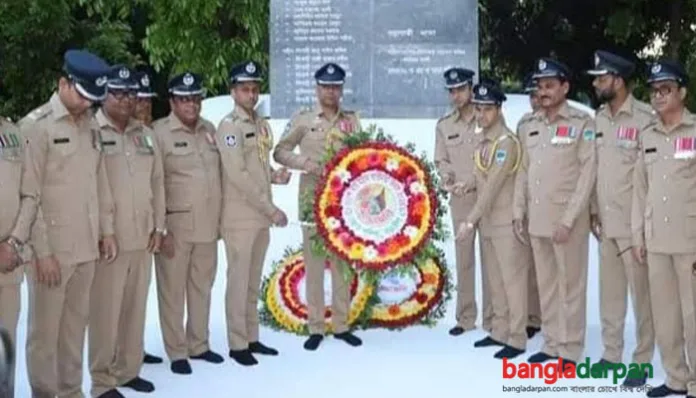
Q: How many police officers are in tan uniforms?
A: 13